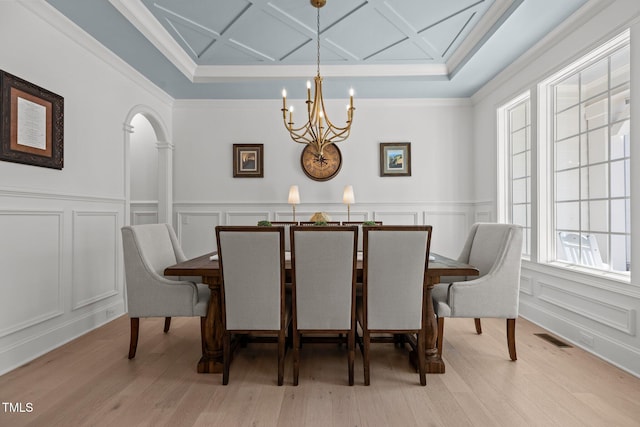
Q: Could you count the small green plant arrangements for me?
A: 3